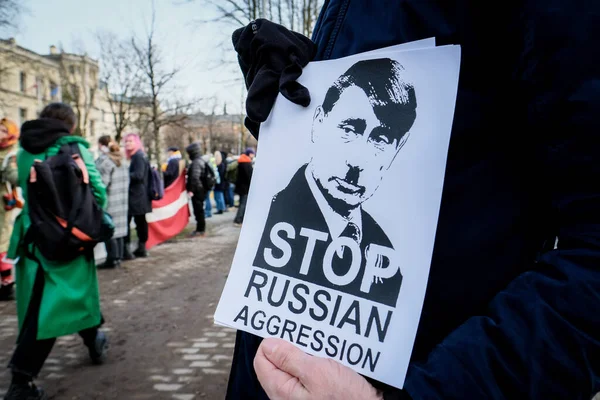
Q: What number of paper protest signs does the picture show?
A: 1